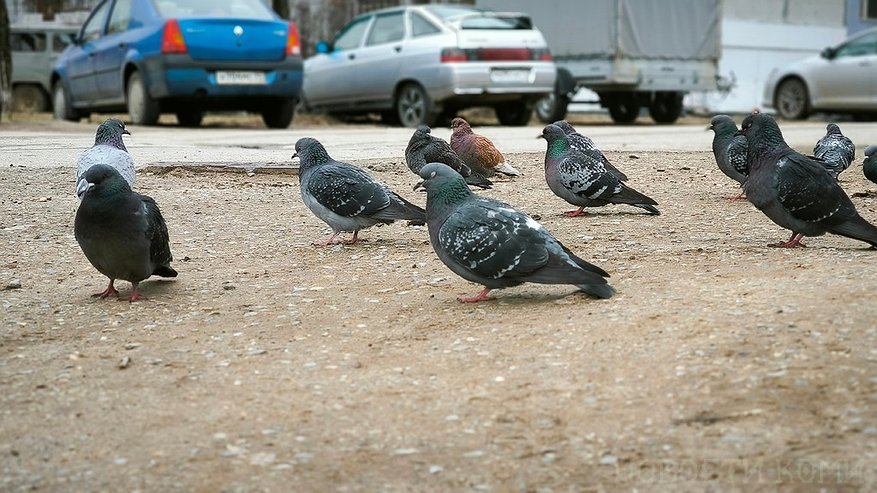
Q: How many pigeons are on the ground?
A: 12